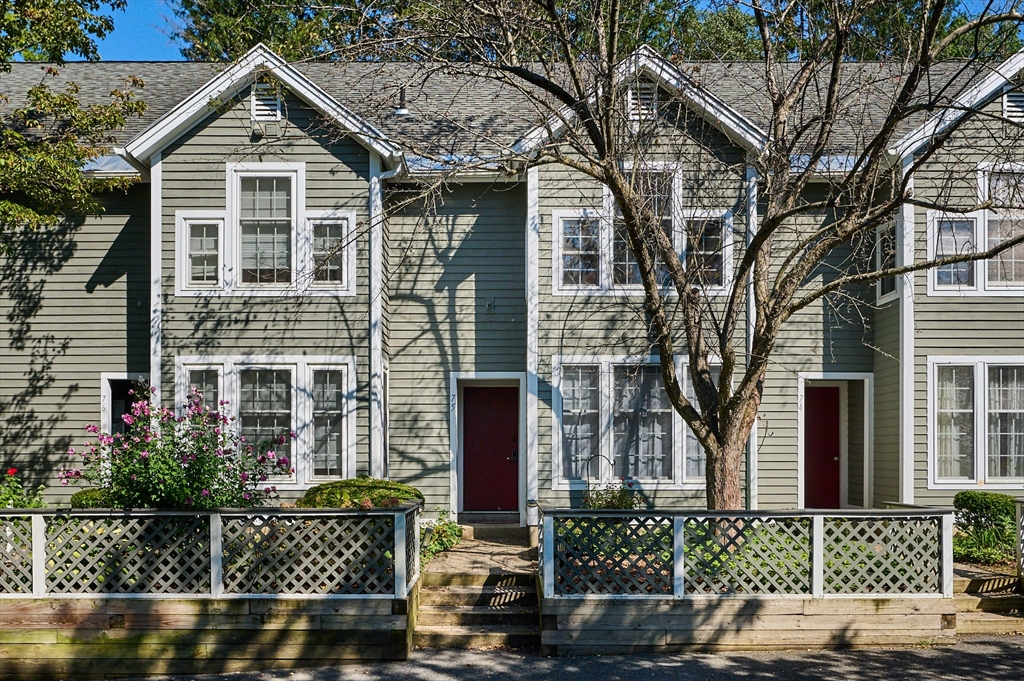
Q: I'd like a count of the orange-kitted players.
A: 0